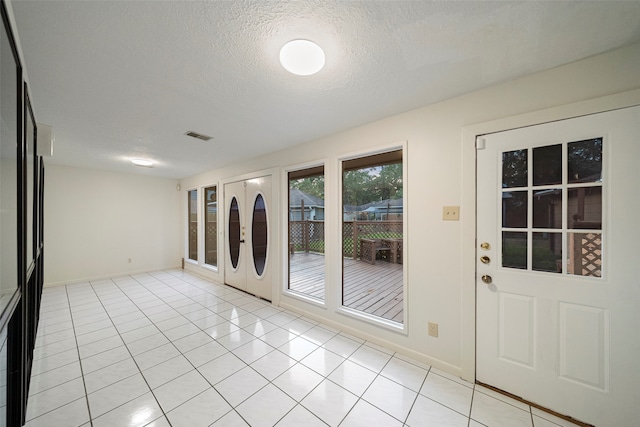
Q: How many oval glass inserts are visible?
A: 2